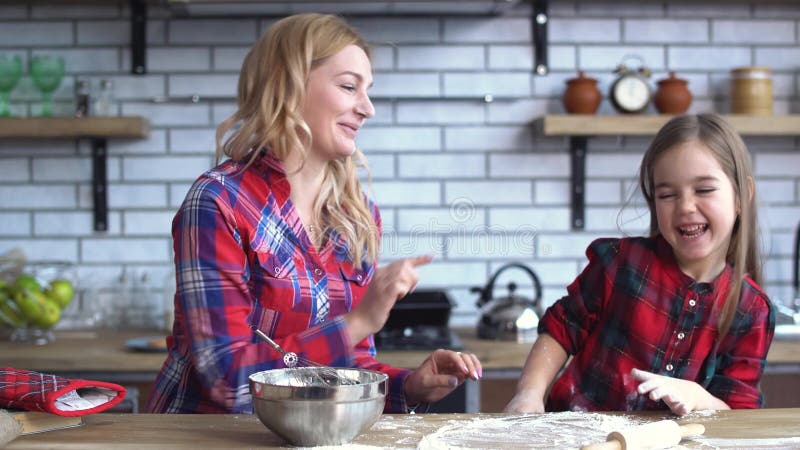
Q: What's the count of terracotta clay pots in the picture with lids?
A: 2